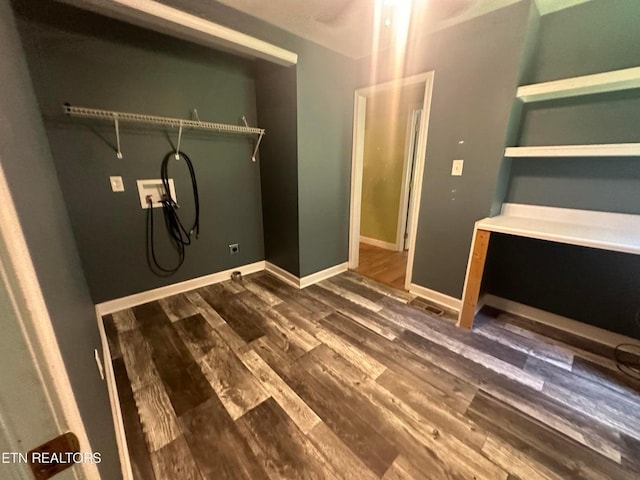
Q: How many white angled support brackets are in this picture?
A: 3